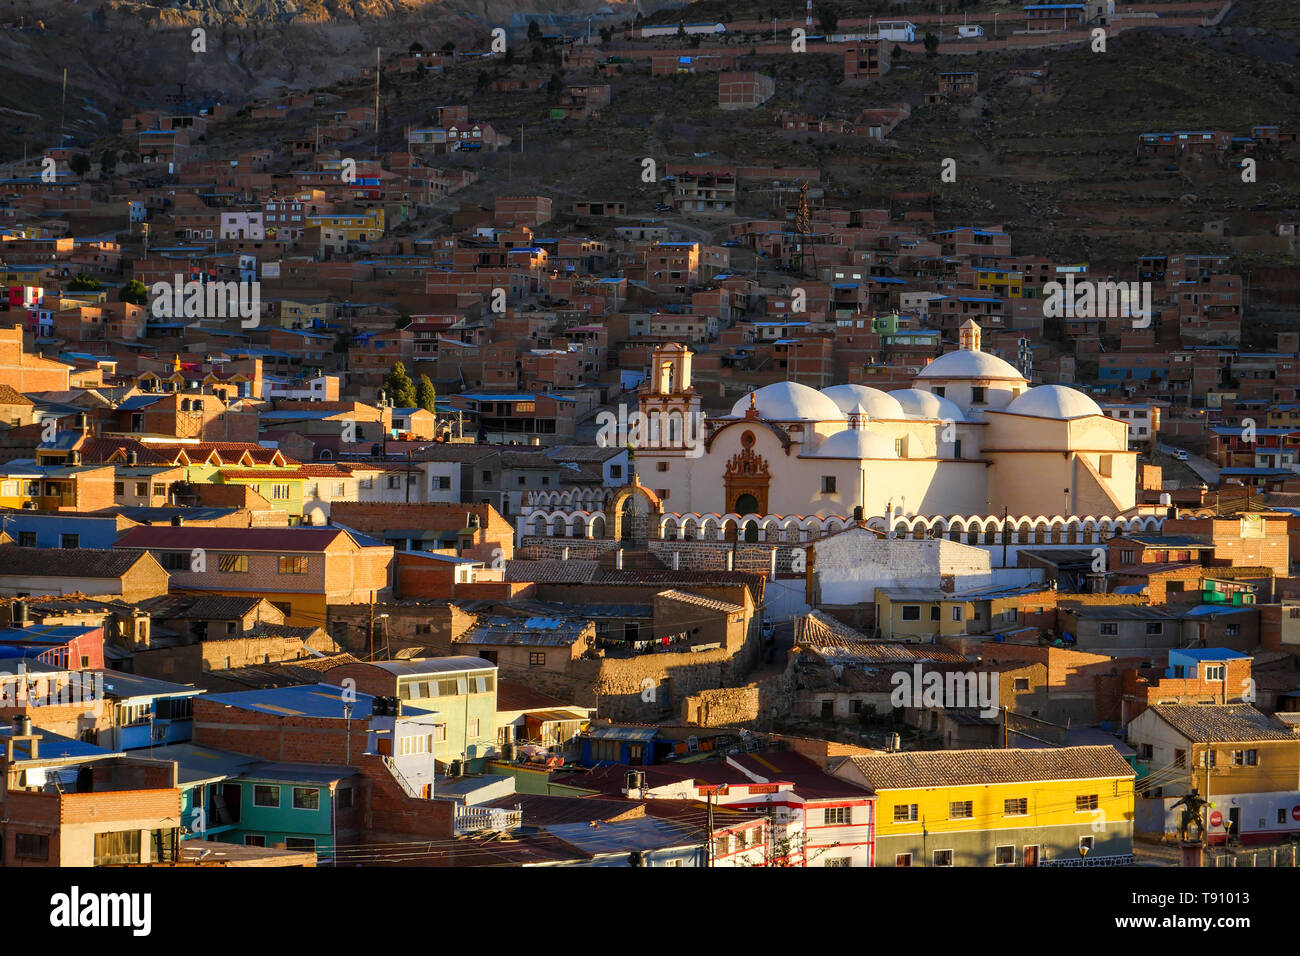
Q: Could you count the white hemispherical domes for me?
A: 6